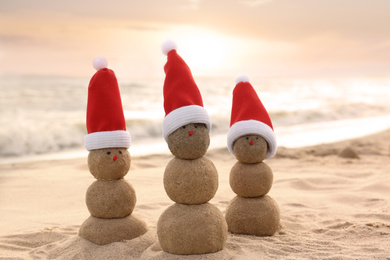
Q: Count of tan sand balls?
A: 9